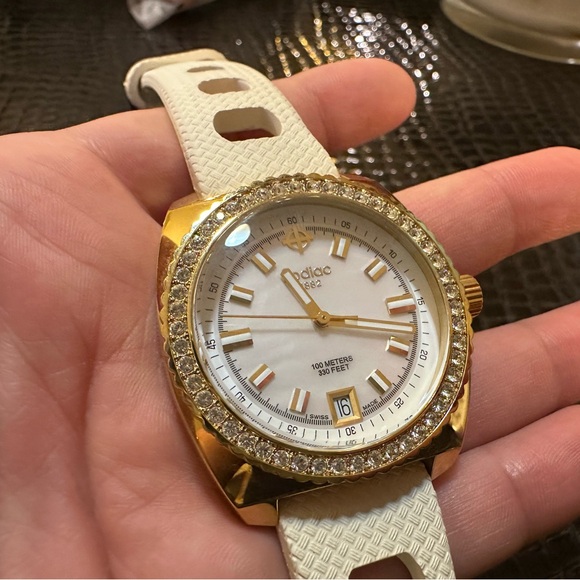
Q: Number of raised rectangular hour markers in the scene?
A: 10